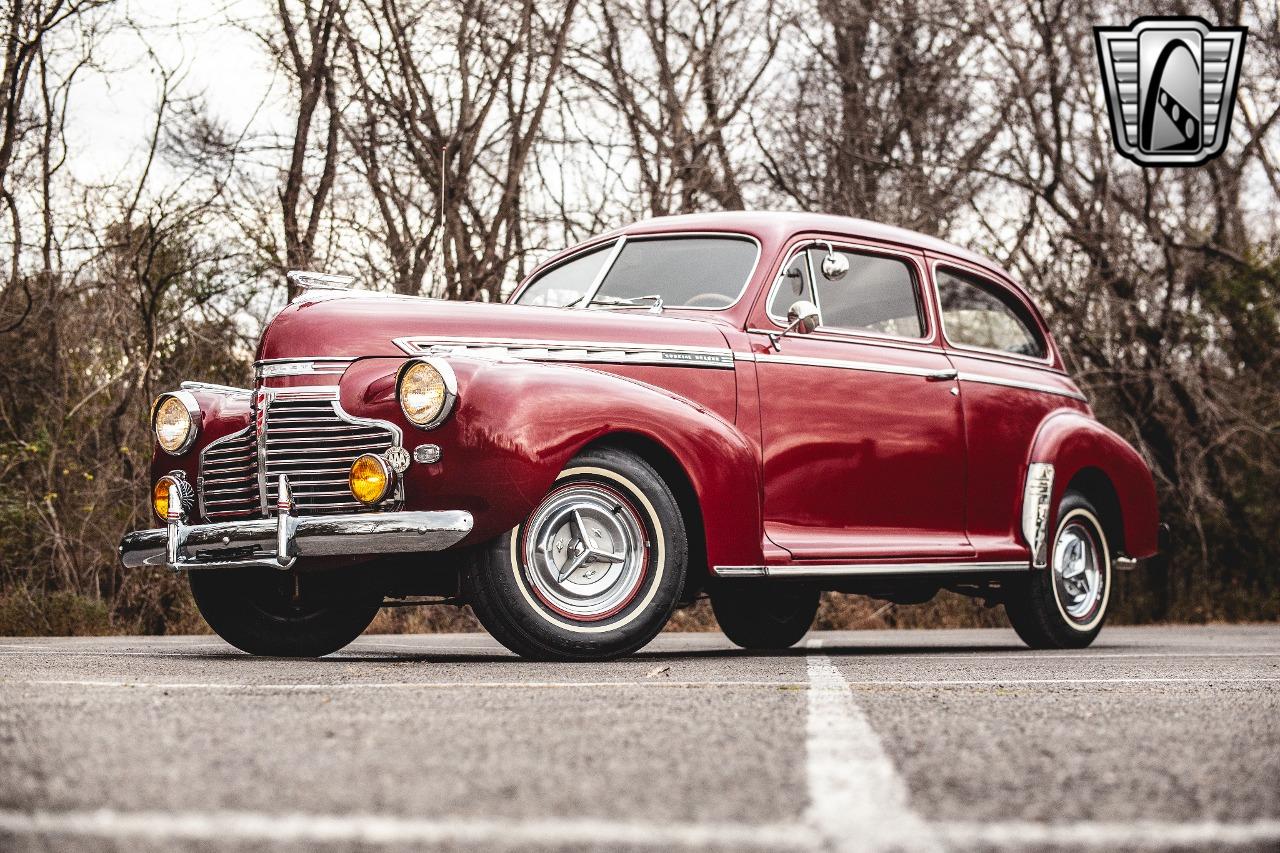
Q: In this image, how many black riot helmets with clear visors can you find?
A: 0